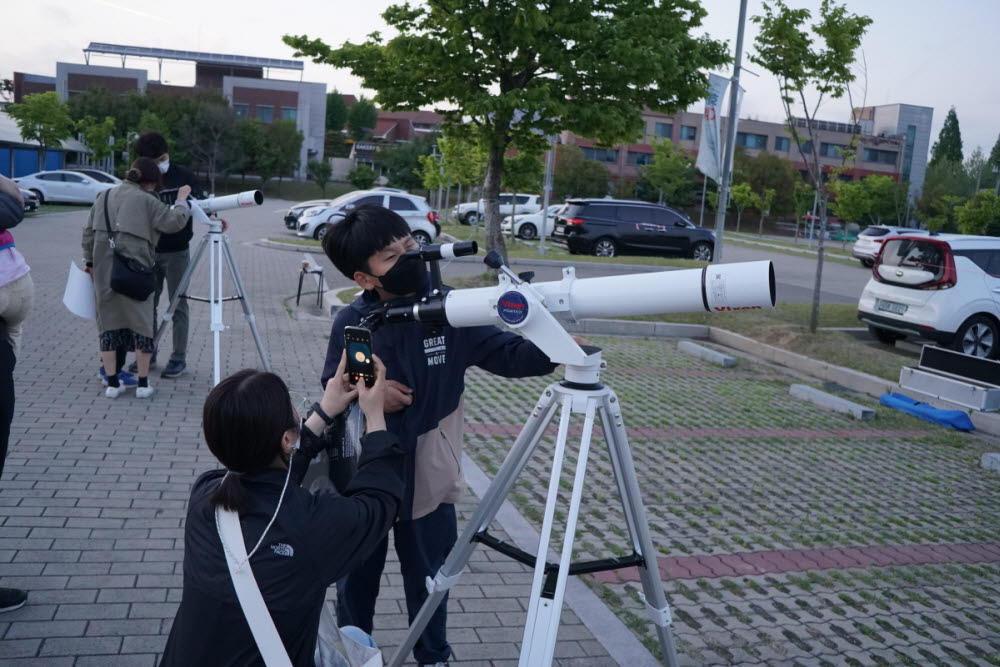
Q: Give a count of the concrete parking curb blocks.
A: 3